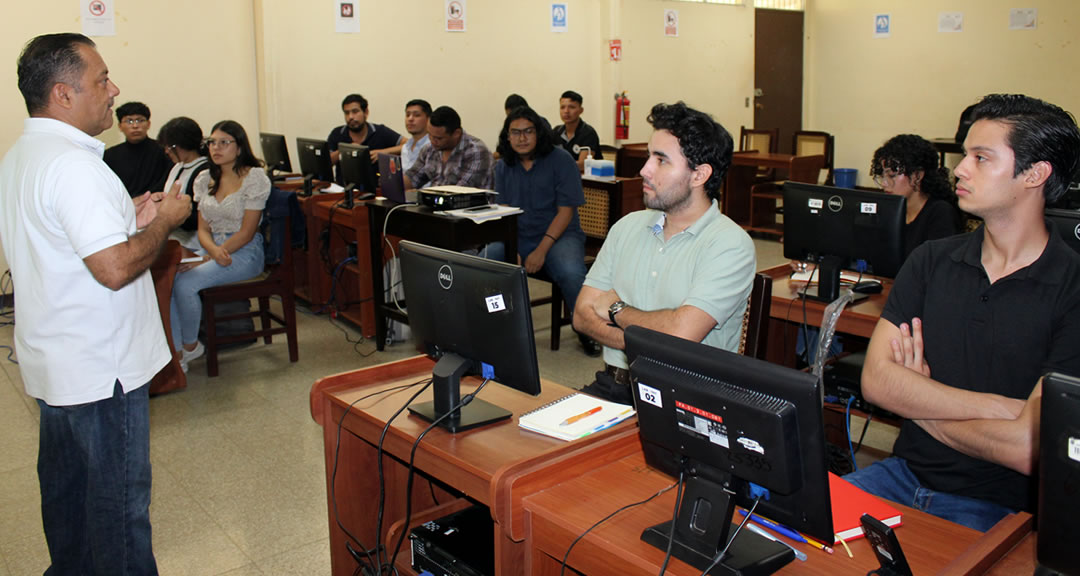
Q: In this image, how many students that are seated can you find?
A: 12